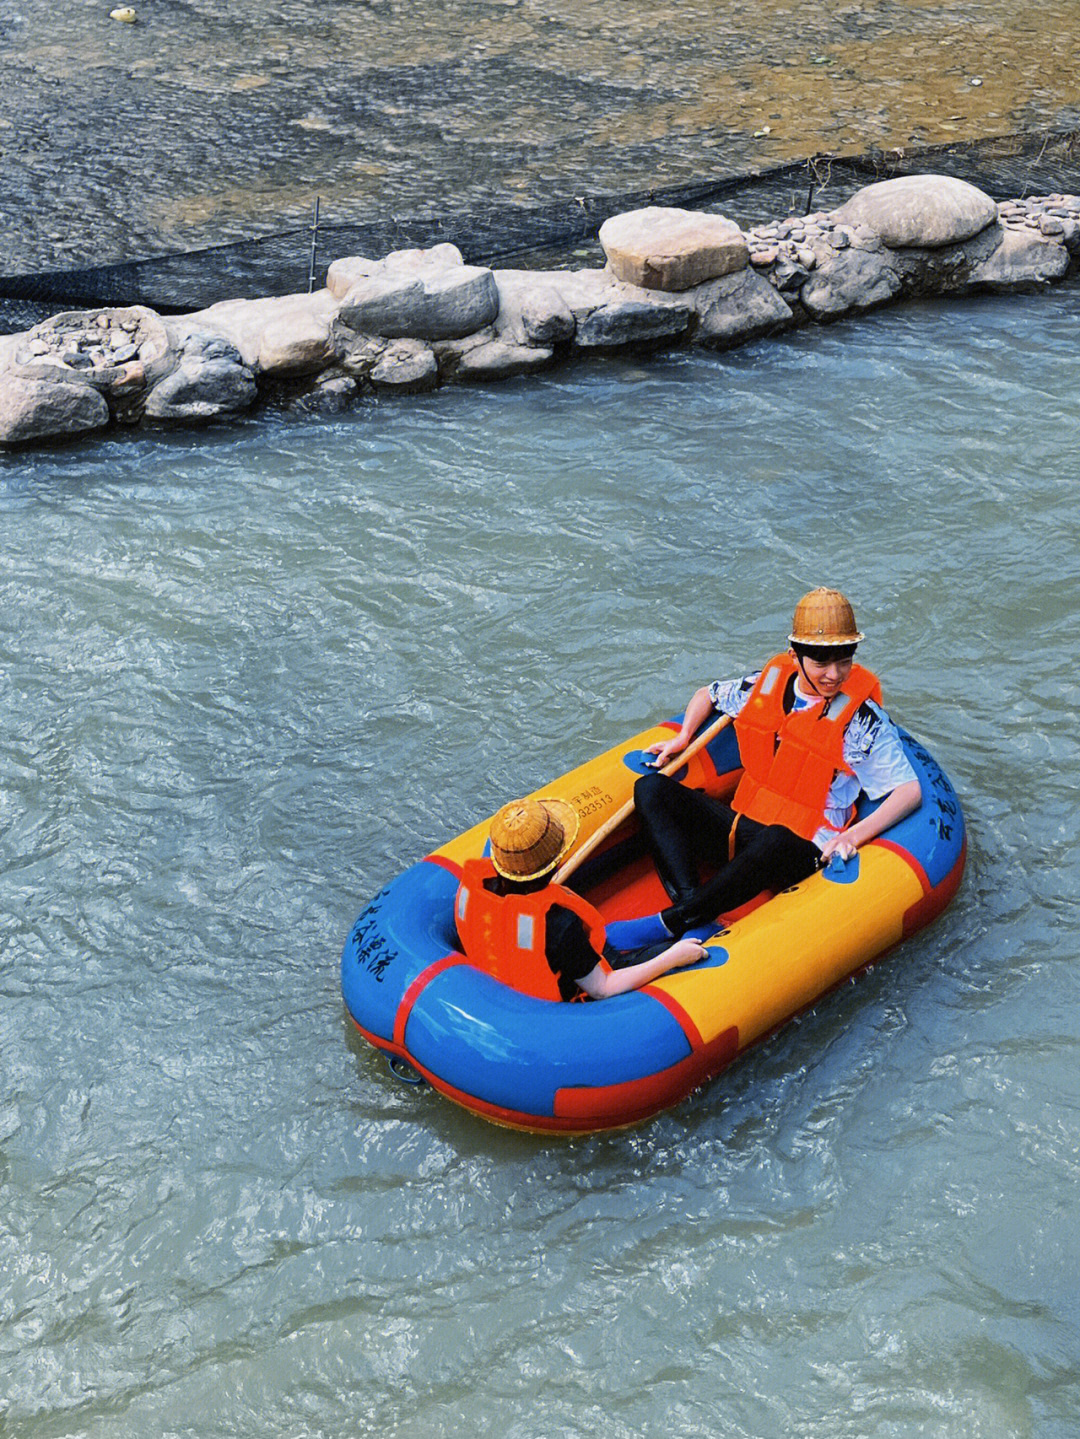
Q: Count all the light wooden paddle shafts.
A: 1